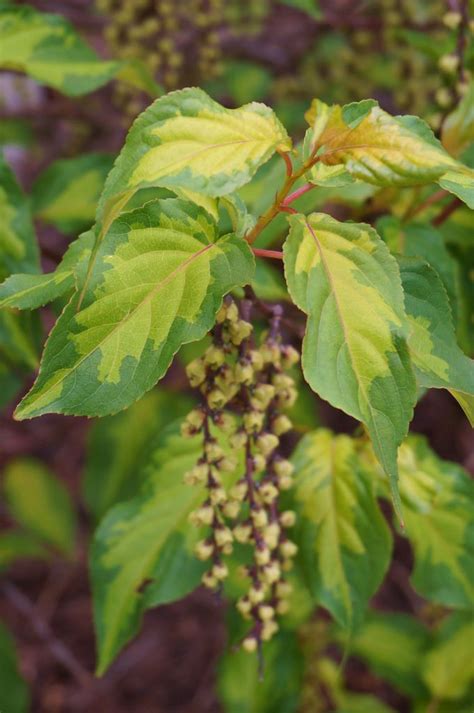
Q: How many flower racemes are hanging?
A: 3